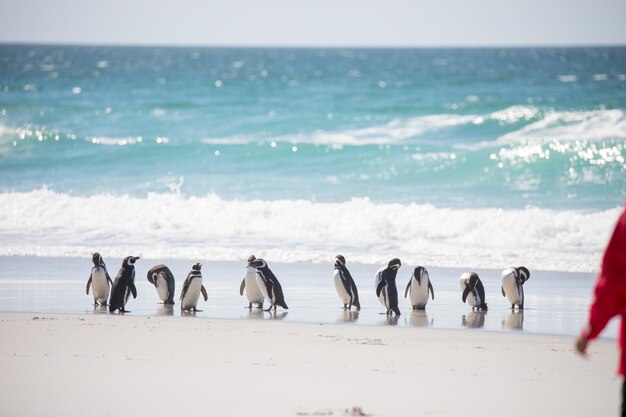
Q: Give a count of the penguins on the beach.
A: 11